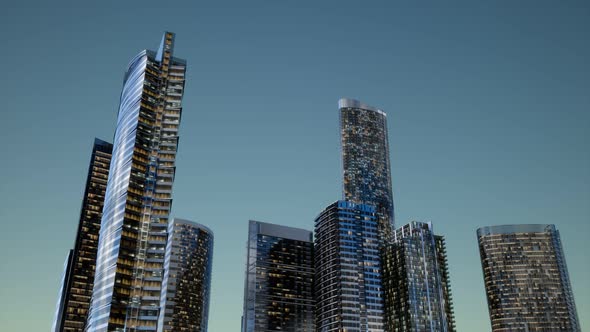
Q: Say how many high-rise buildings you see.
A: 8